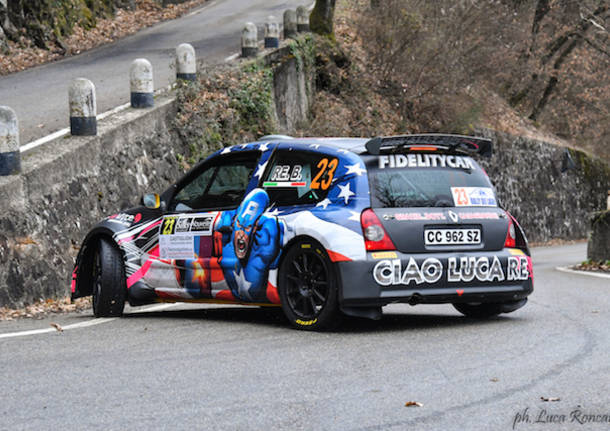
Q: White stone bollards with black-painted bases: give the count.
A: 8